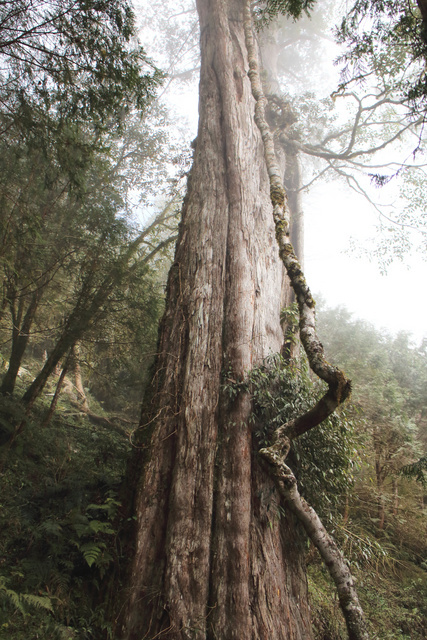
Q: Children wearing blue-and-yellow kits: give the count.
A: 0